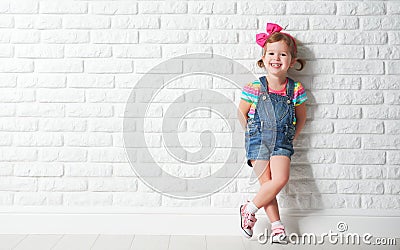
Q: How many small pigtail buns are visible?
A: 2